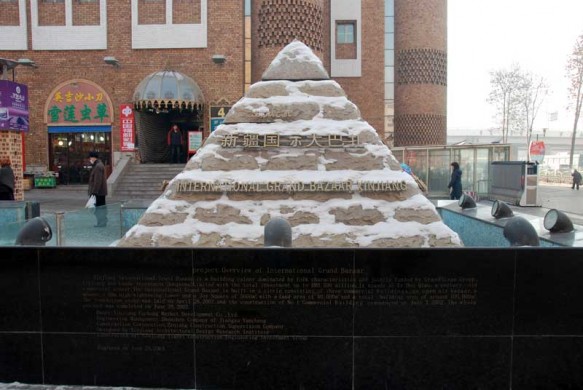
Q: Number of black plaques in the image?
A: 1